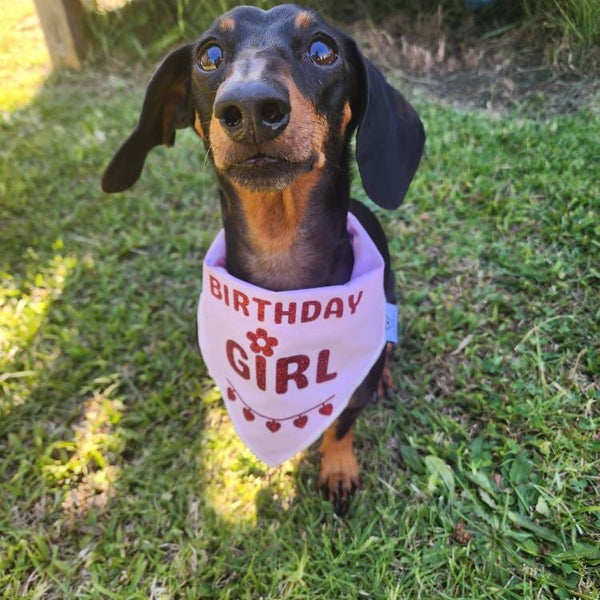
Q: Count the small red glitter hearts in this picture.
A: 5